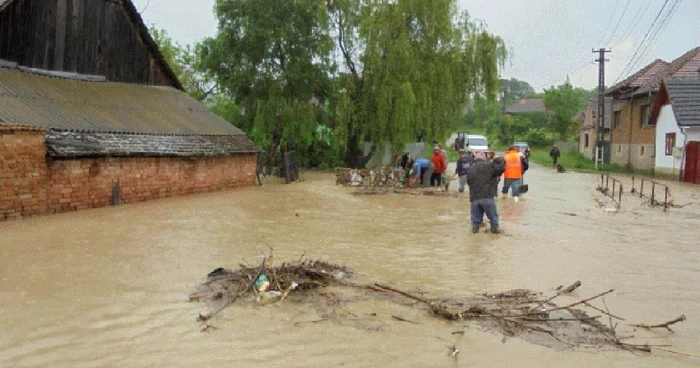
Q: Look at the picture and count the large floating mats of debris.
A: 2